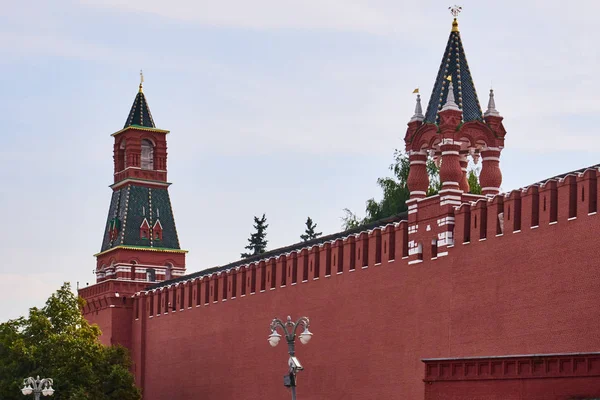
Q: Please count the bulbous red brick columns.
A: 4